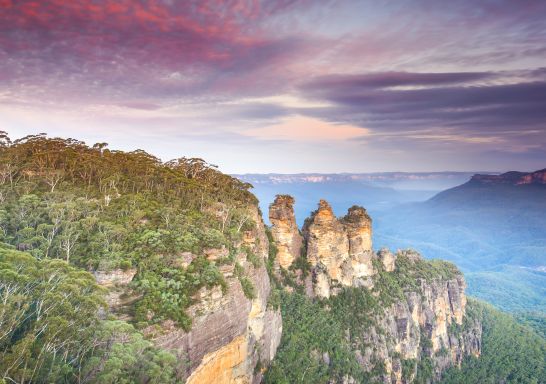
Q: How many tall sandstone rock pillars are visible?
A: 3